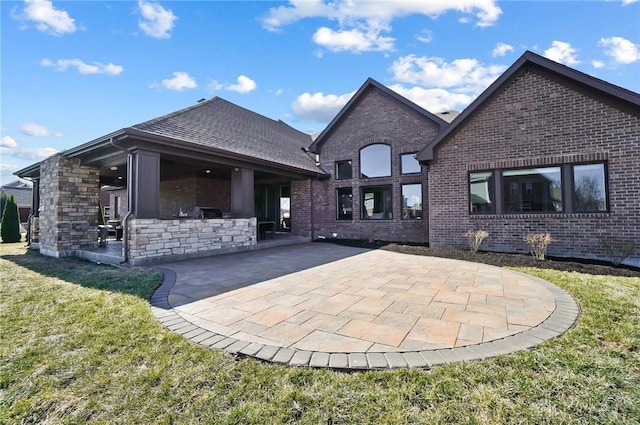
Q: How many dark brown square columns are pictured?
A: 2